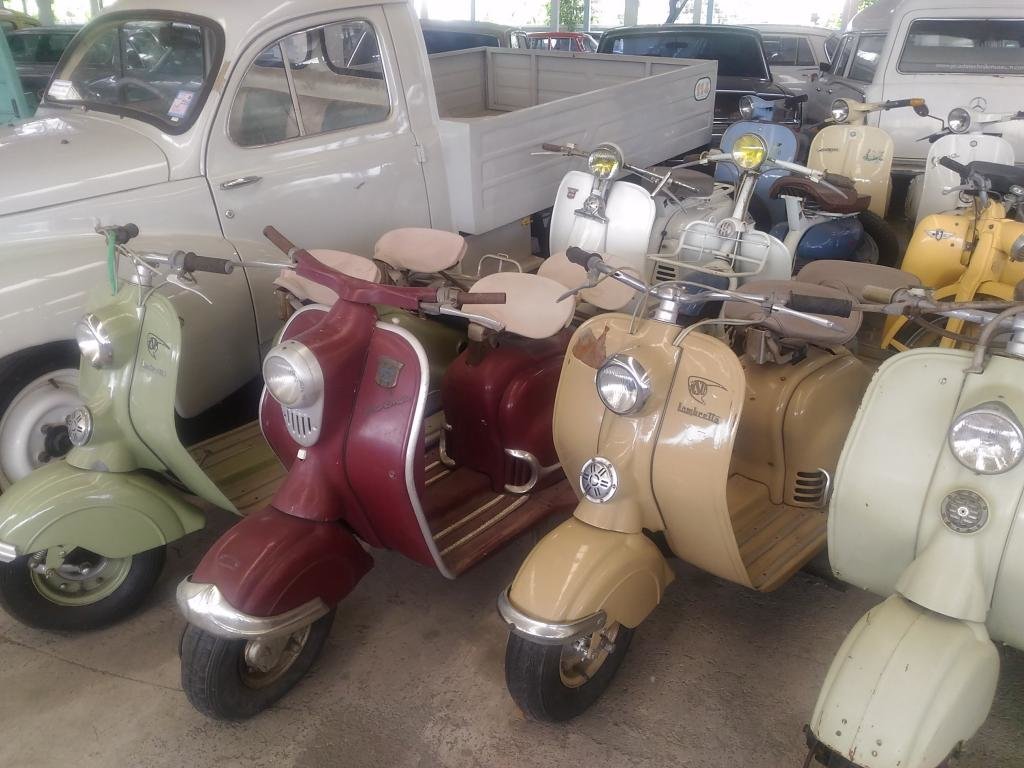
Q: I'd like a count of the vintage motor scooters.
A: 10